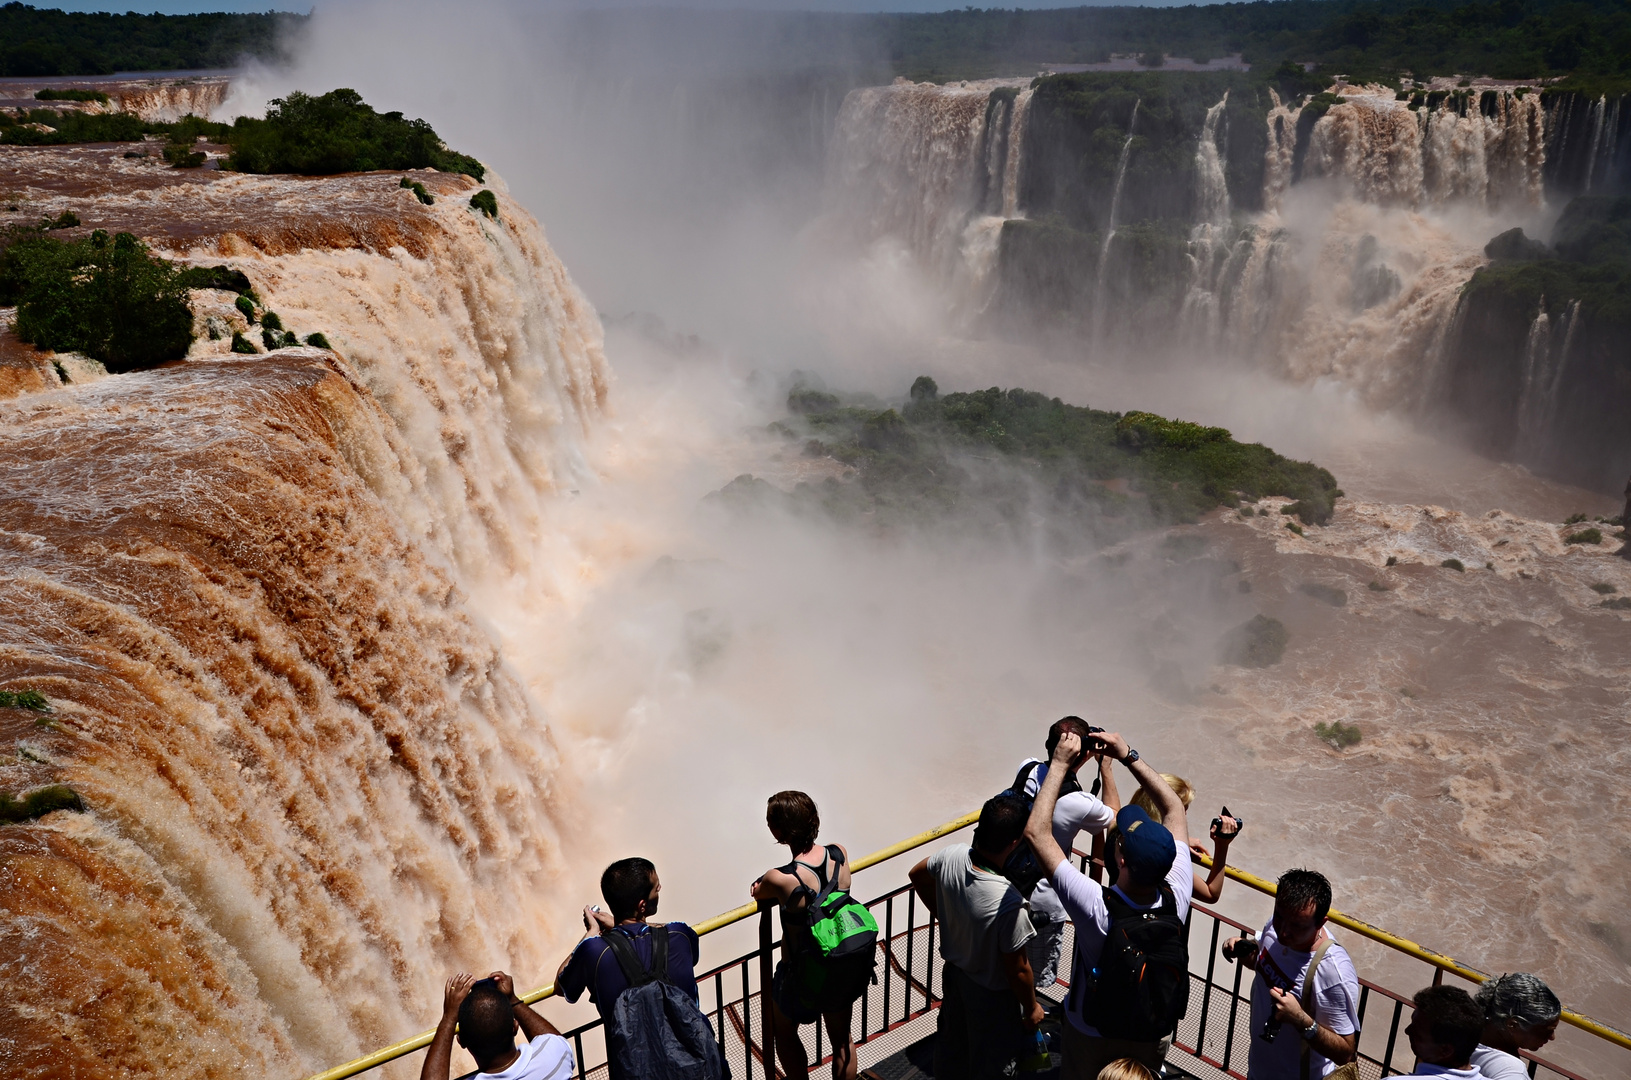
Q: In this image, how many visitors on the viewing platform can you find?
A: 11